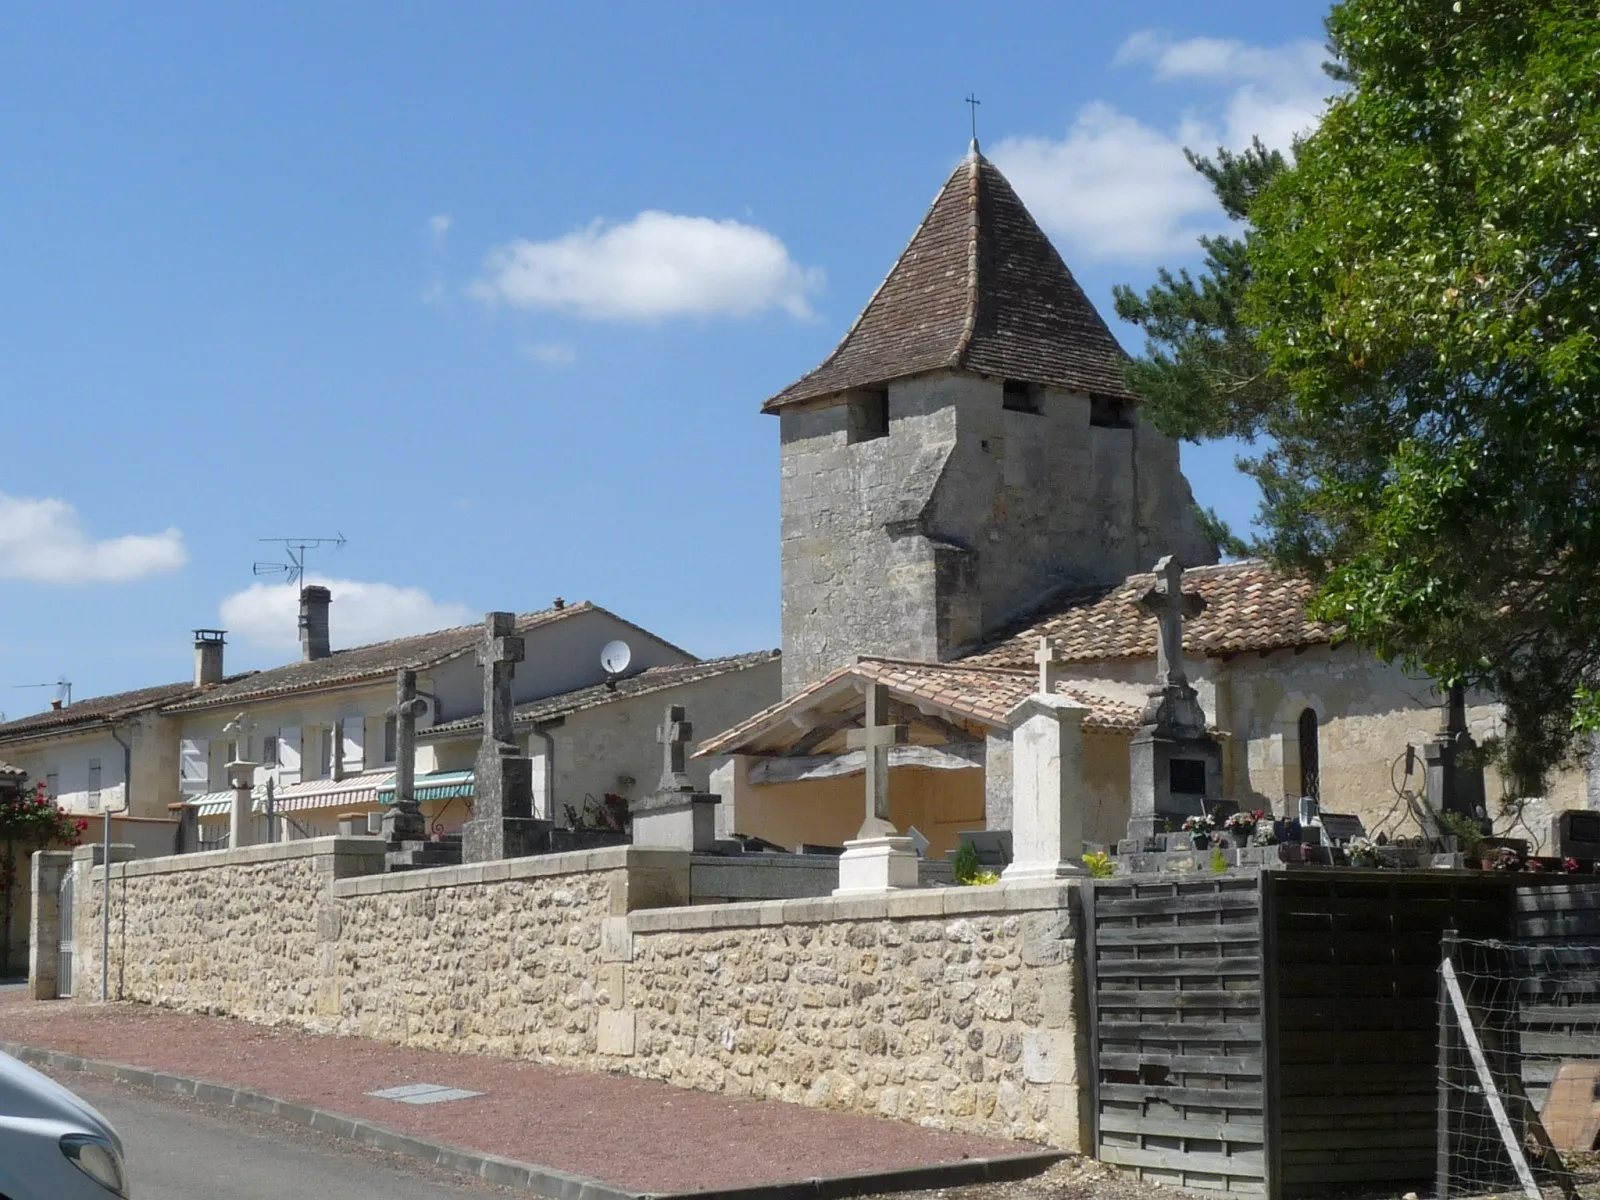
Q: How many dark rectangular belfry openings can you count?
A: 3